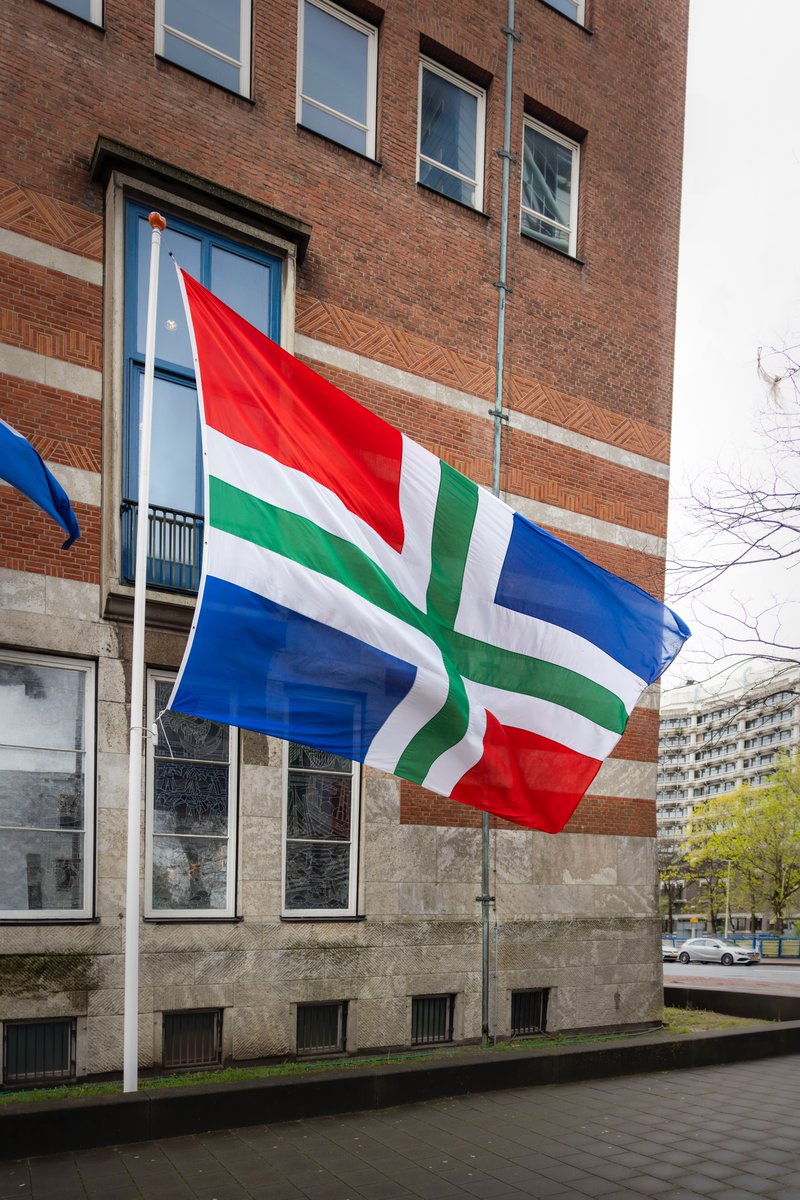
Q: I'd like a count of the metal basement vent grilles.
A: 5